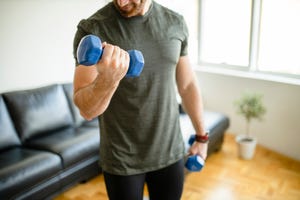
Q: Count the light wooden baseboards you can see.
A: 1